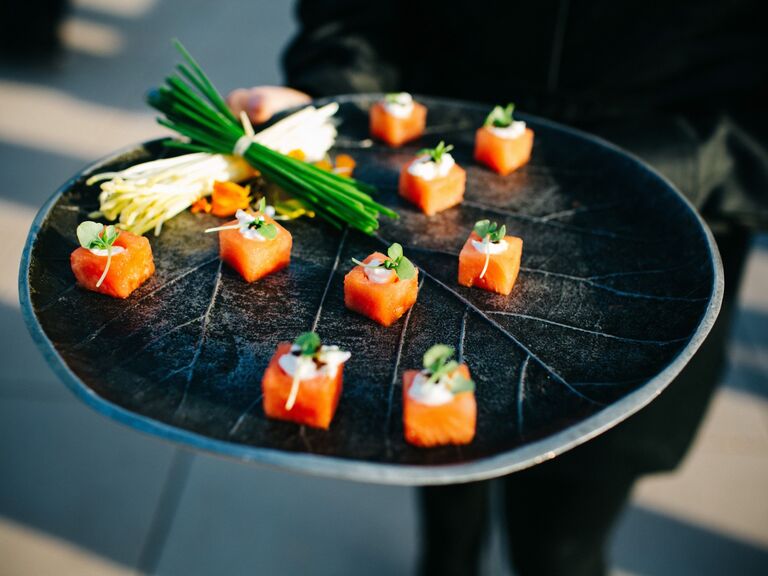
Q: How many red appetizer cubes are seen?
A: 9